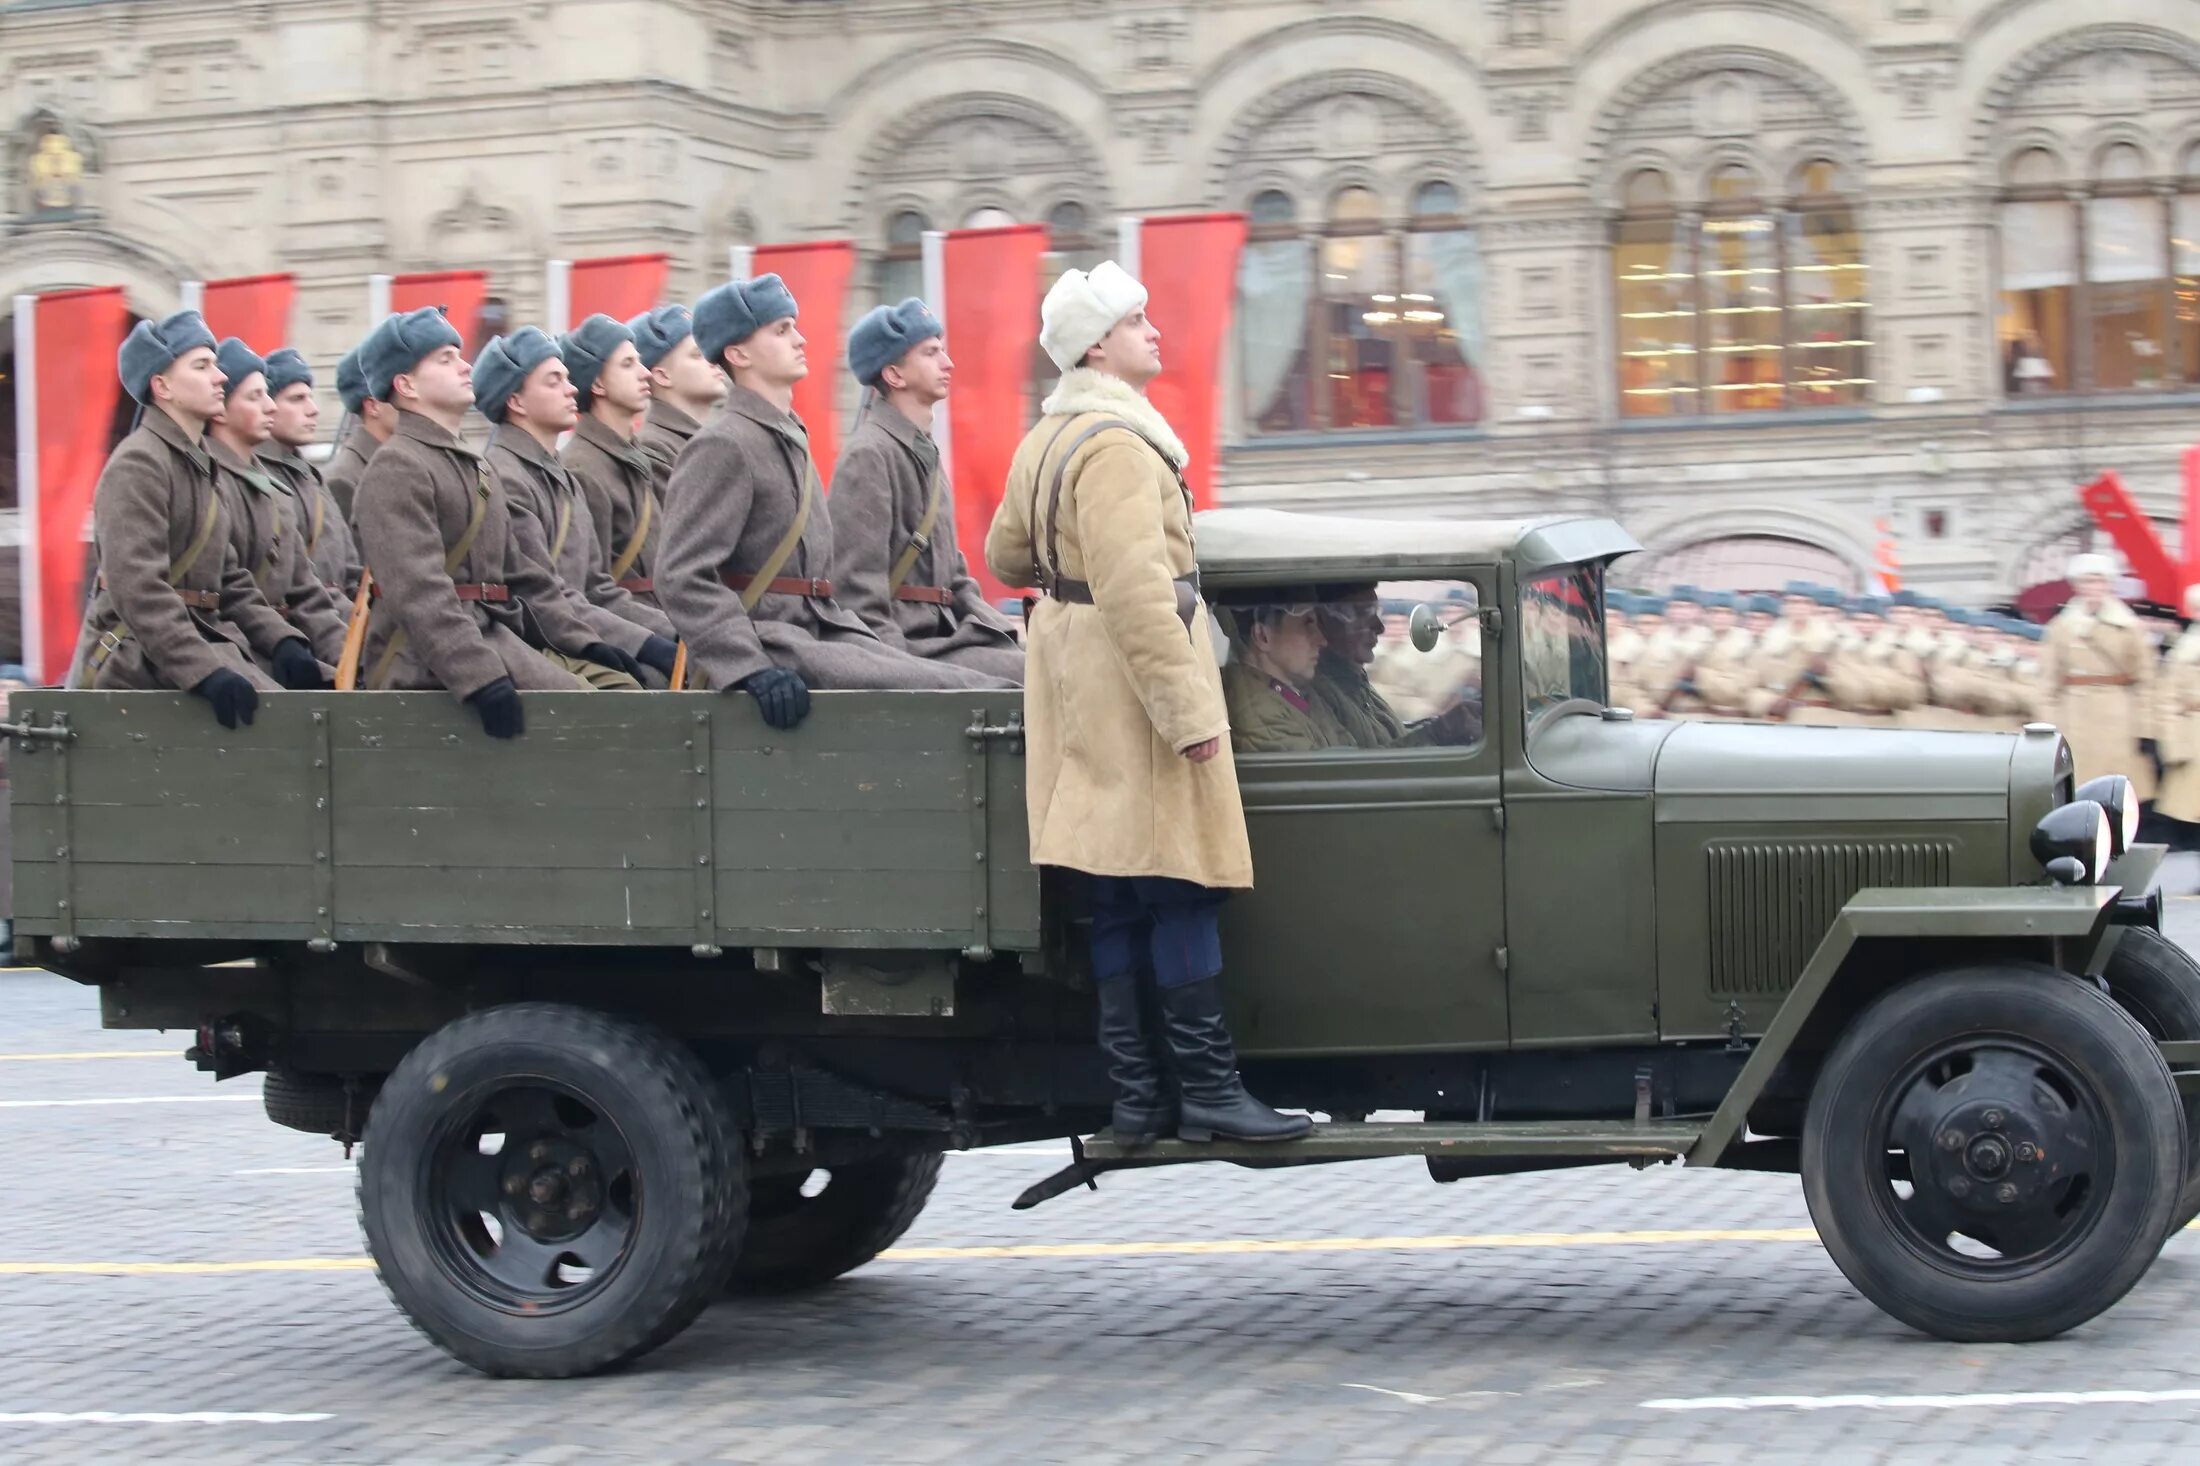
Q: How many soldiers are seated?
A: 12